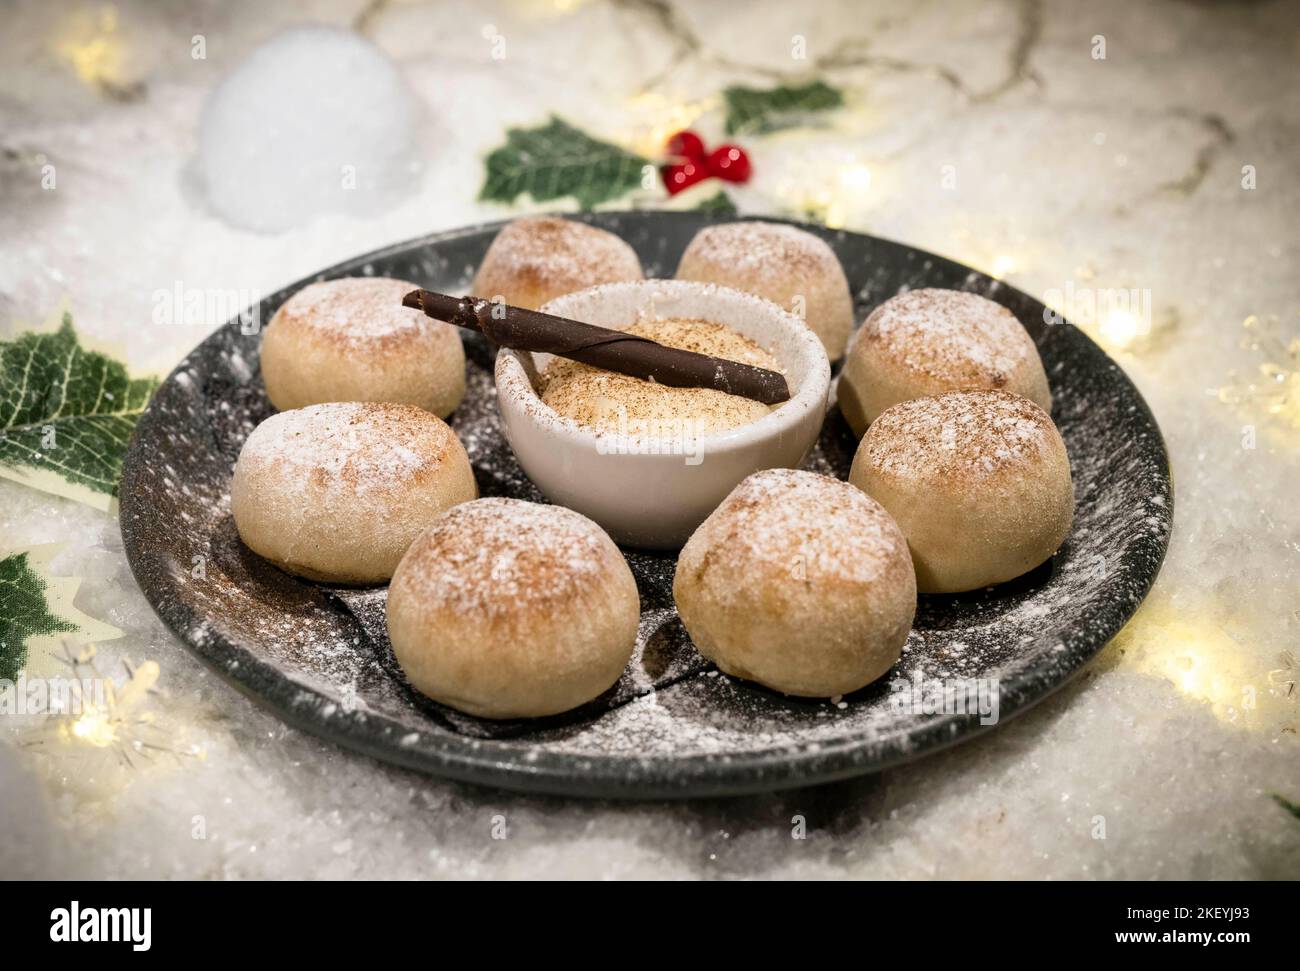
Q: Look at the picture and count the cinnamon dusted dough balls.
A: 8